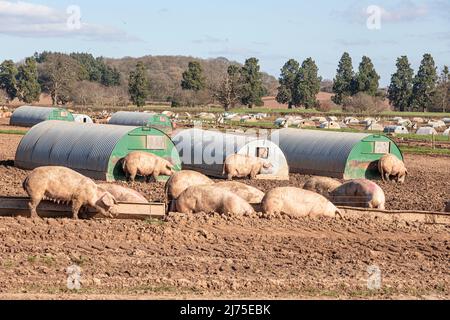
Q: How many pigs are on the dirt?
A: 11